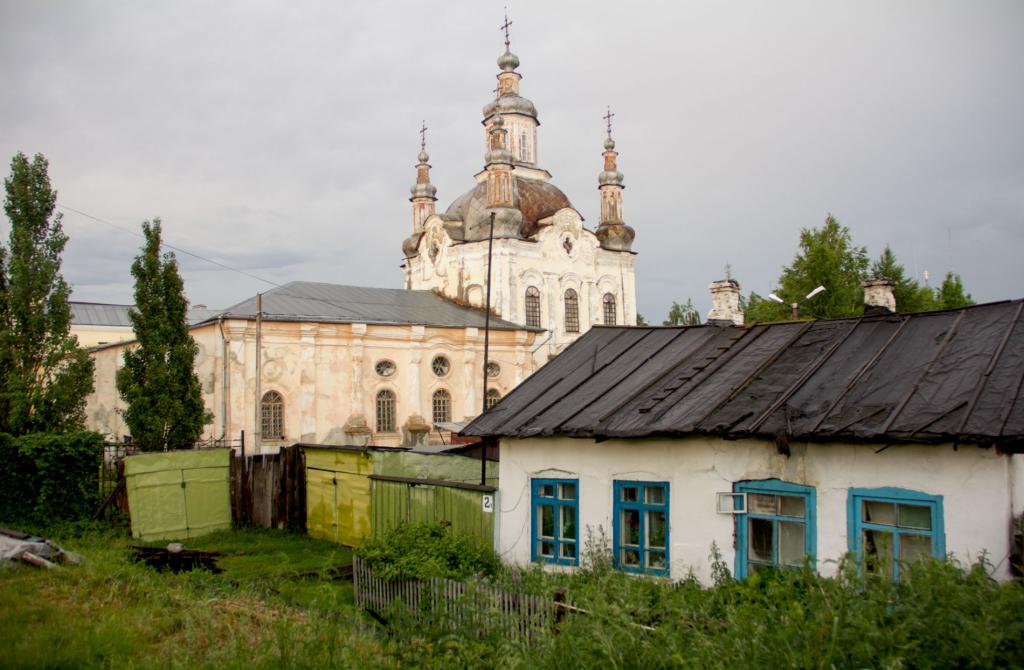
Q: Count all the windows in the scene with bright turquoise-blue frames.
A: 4